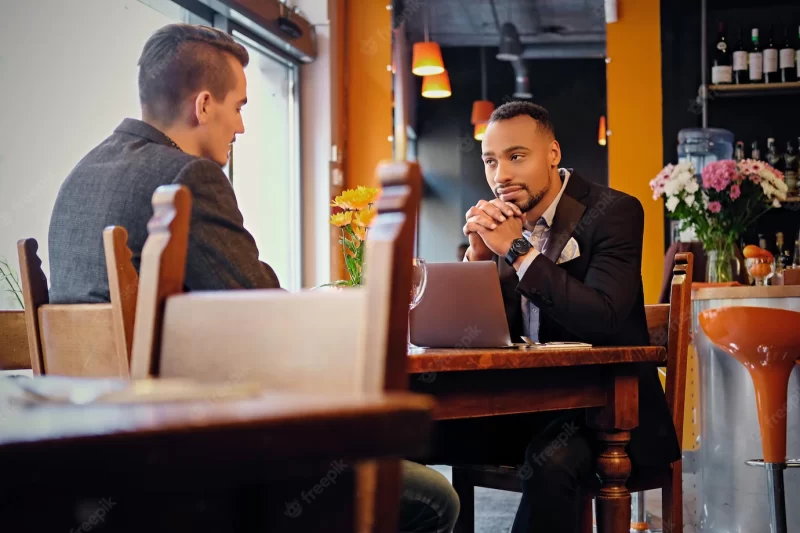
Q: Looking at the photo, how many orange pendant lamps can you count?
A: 5